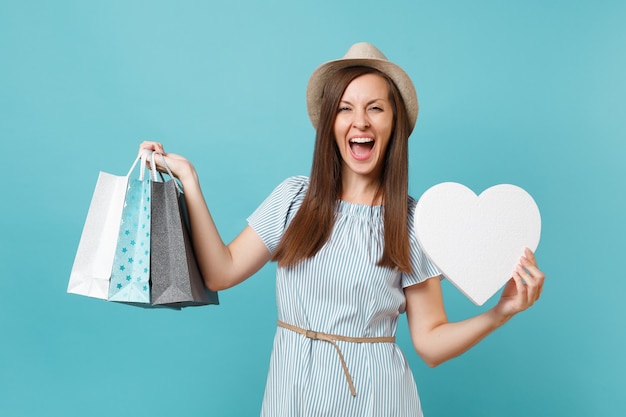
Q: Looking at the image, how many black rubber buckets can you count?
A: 0